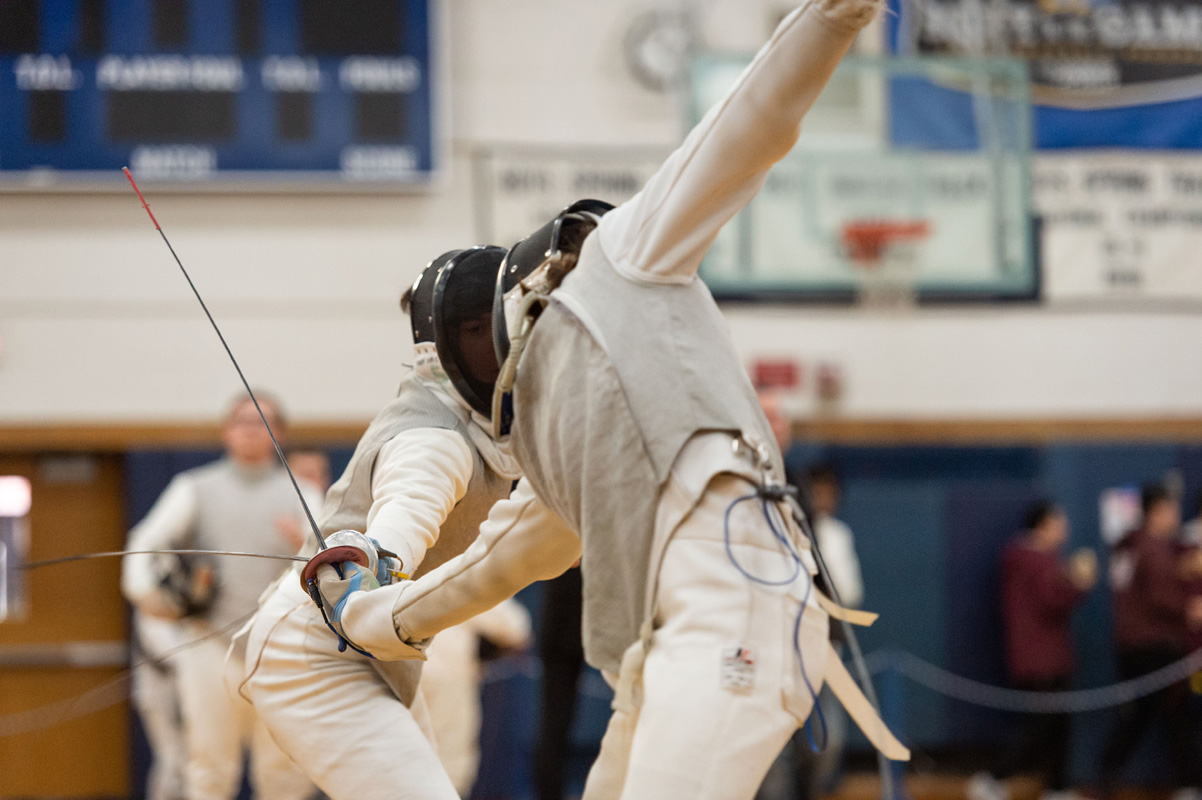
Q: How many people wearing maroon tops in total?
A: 2